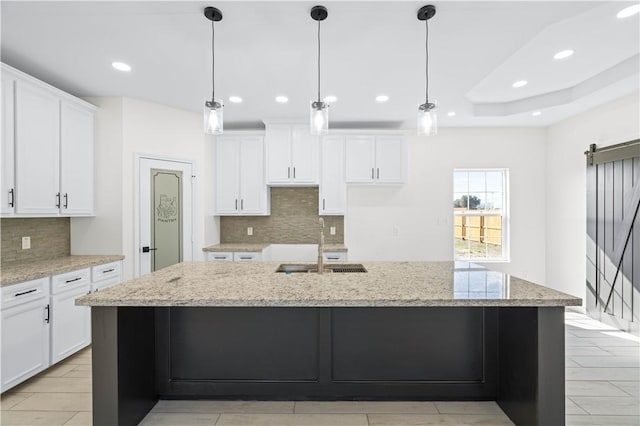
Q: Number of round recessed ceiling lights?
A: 10